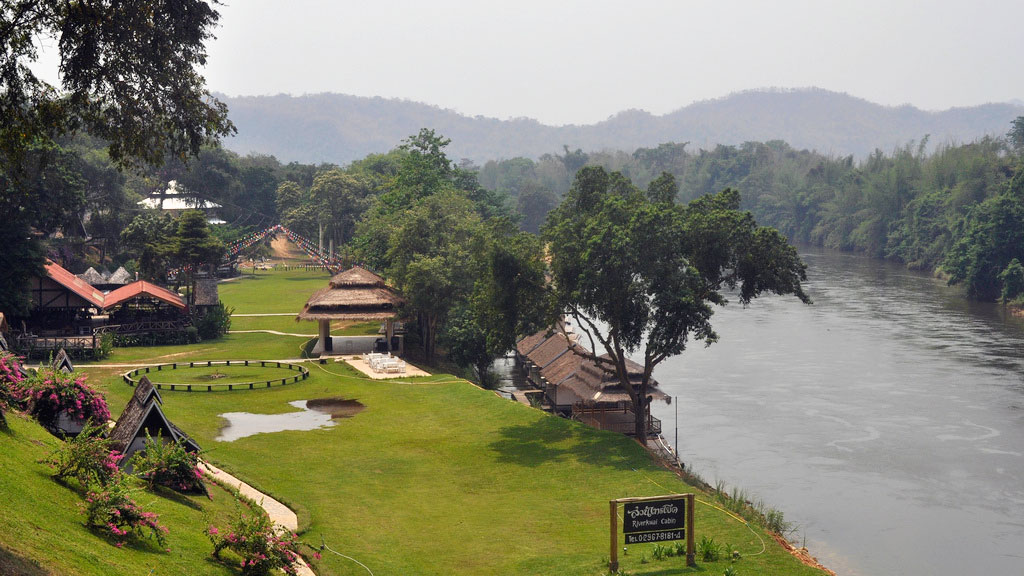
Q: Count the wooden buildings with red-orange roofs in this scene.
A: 2